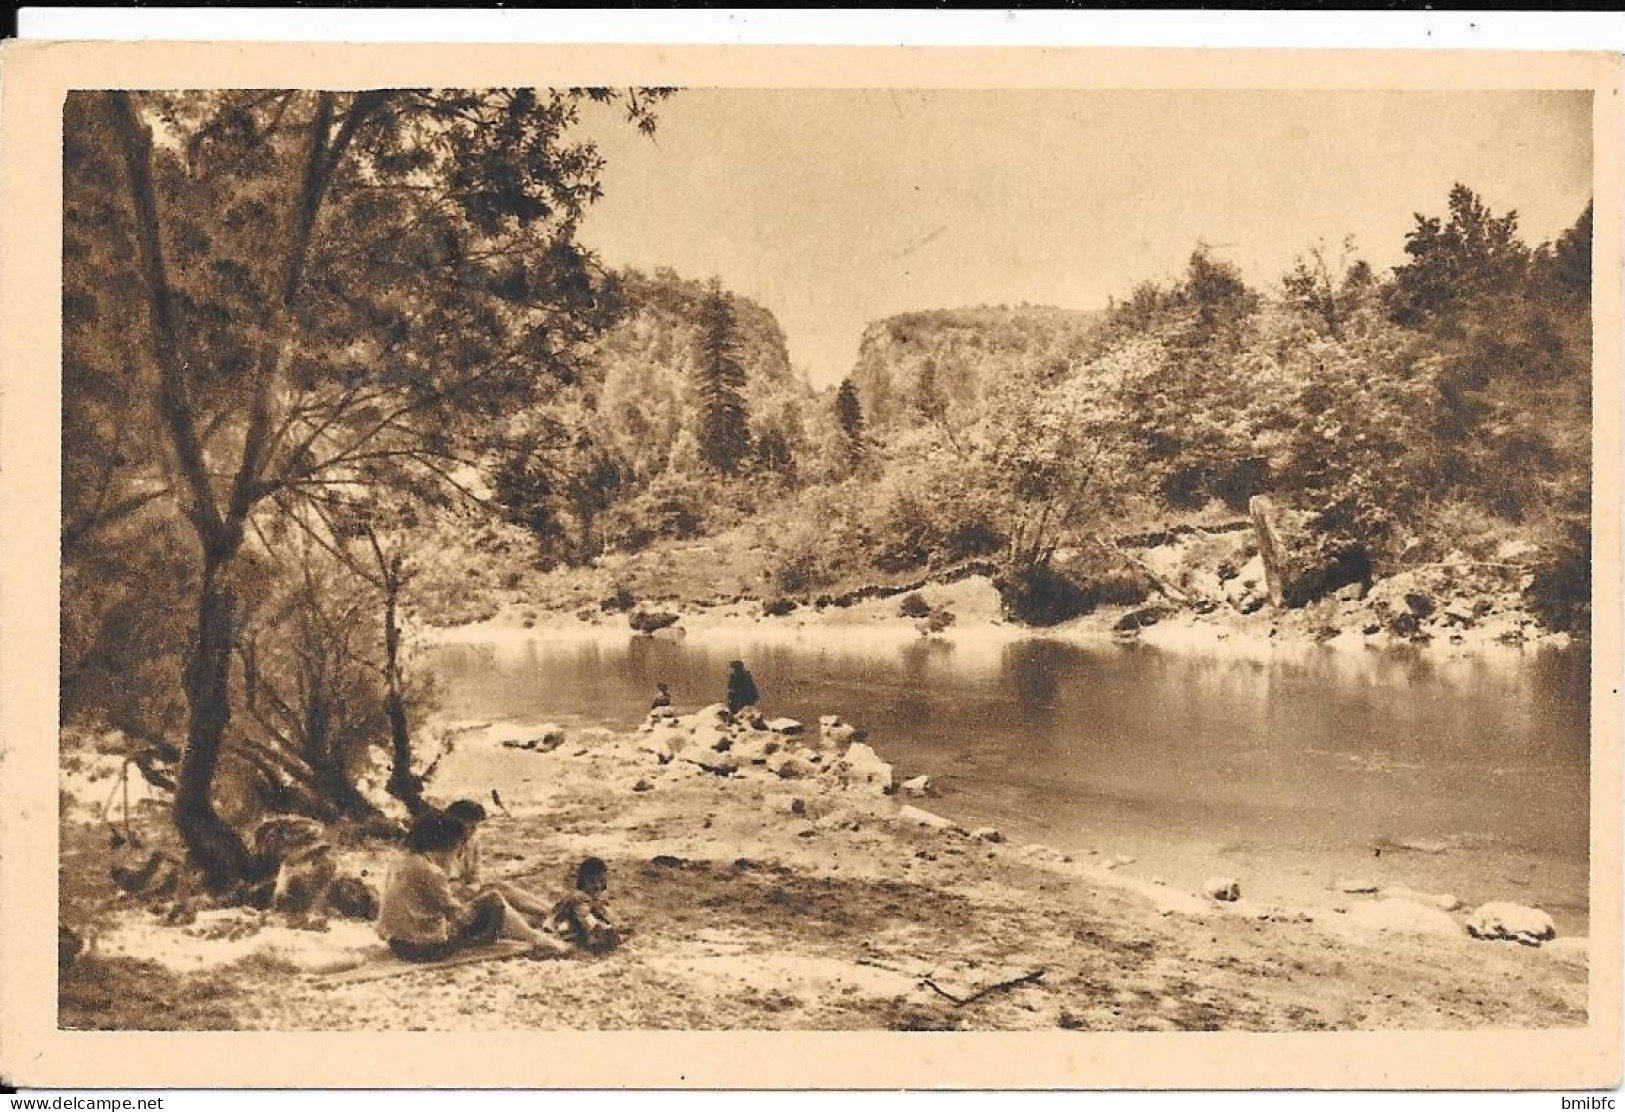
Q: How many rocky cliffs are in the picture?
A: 2